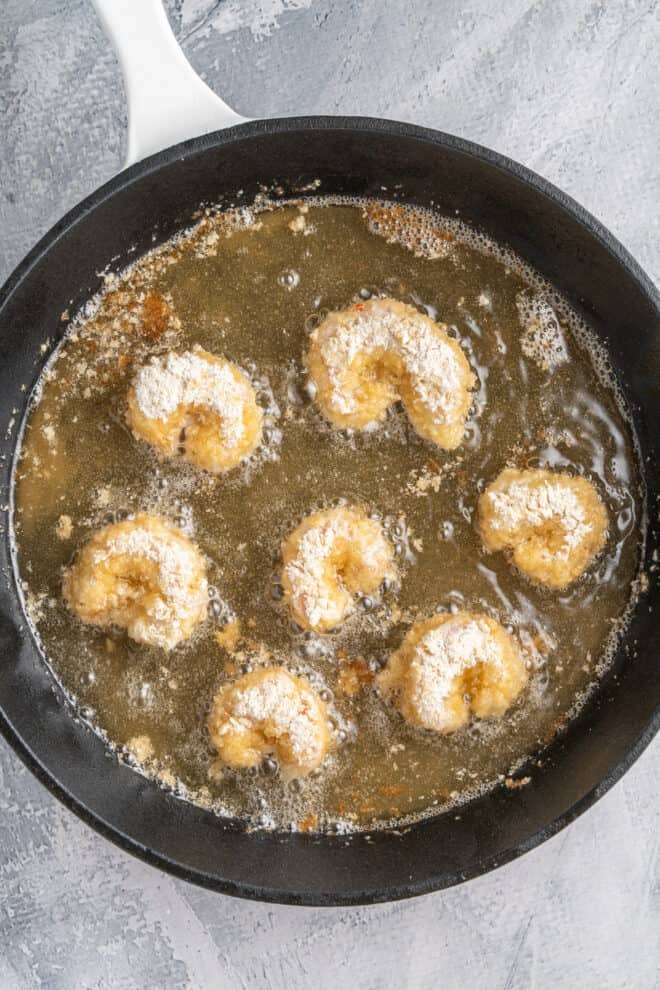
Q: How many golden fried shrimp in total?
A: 7